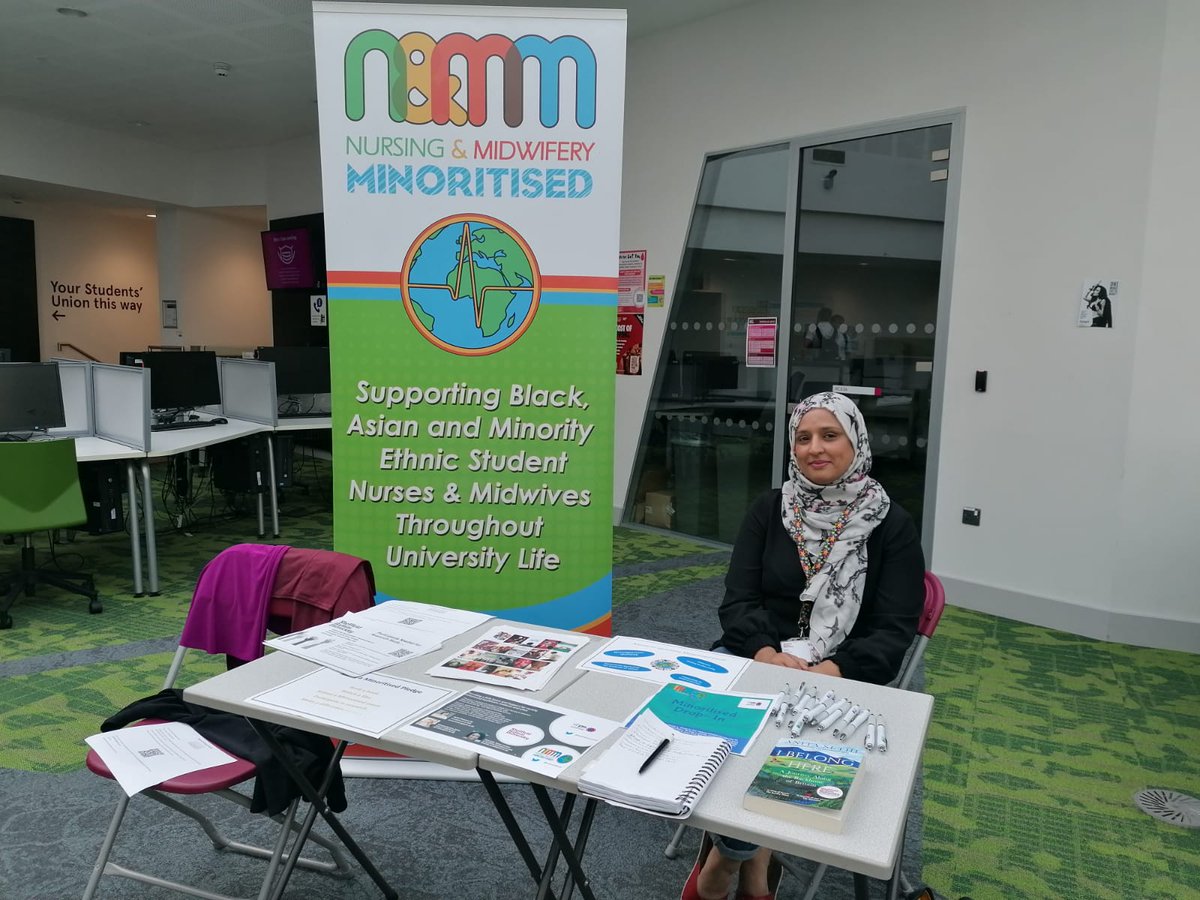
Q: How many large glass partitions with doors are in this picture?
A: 1